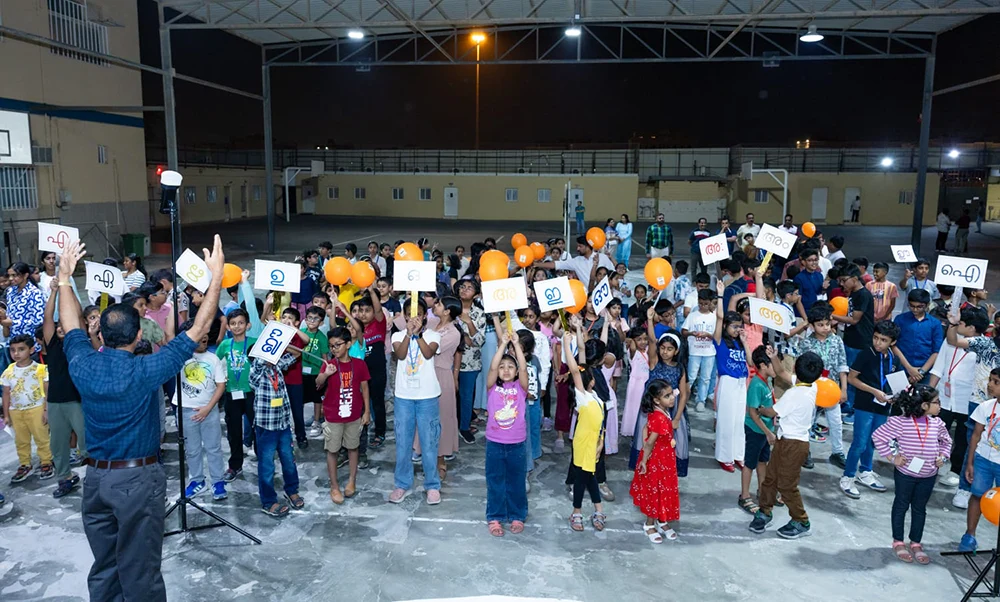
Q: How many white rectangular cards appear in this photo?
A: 14